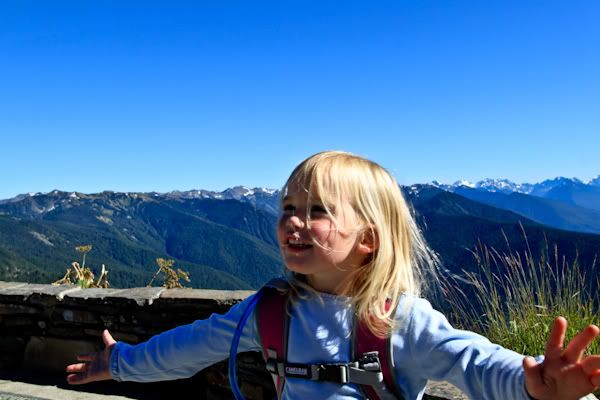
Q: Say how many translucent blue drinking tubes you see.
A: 1